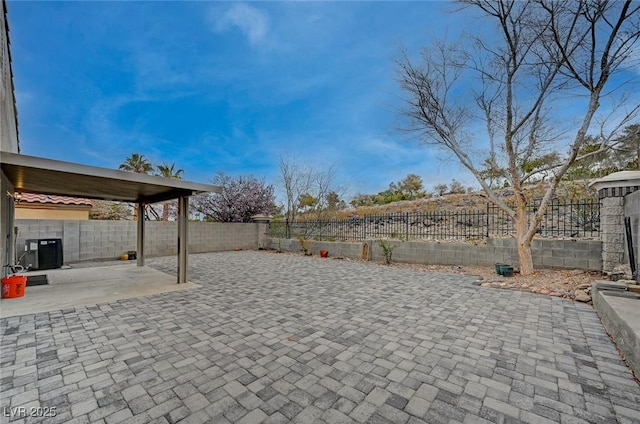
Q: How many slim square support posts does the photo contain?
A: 2